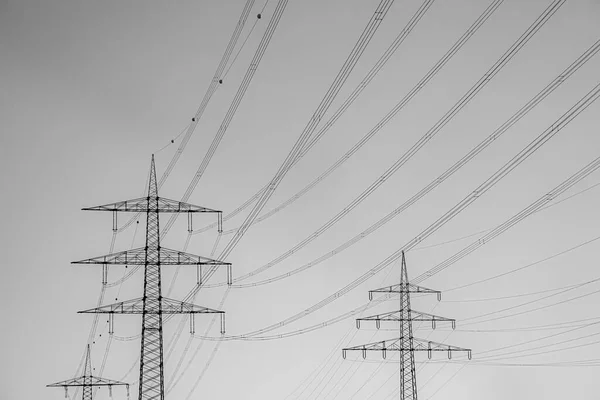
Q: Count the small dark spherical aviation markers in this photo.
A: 12